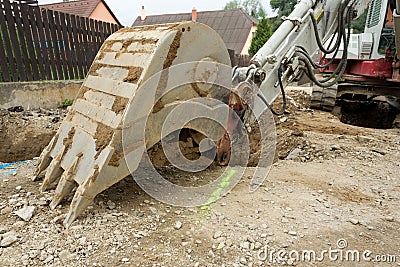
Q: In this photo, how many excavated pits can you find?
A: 1